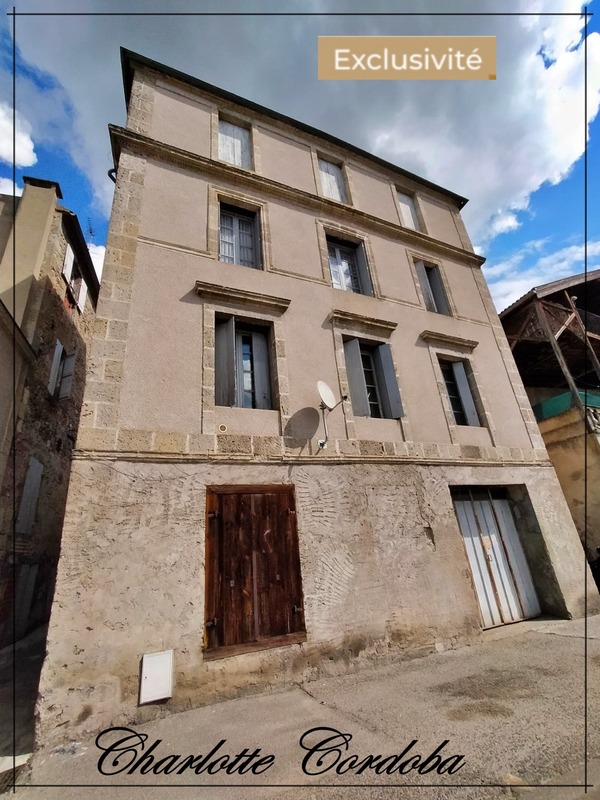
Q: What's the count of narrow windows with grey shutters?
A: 6